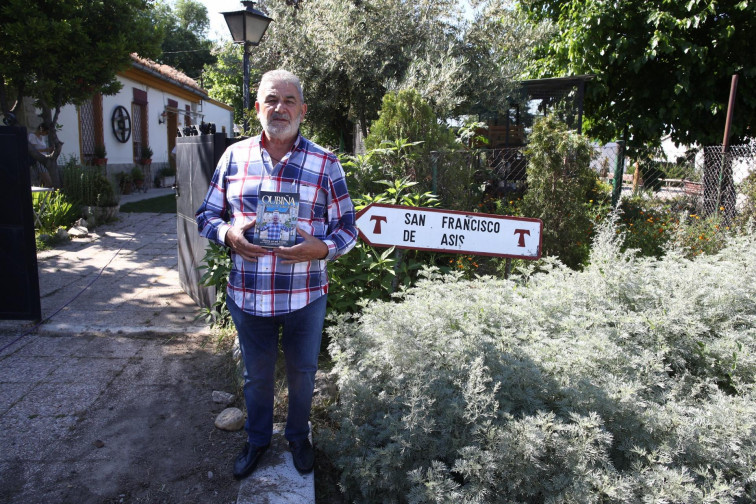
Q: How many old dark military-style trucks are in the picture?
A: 0